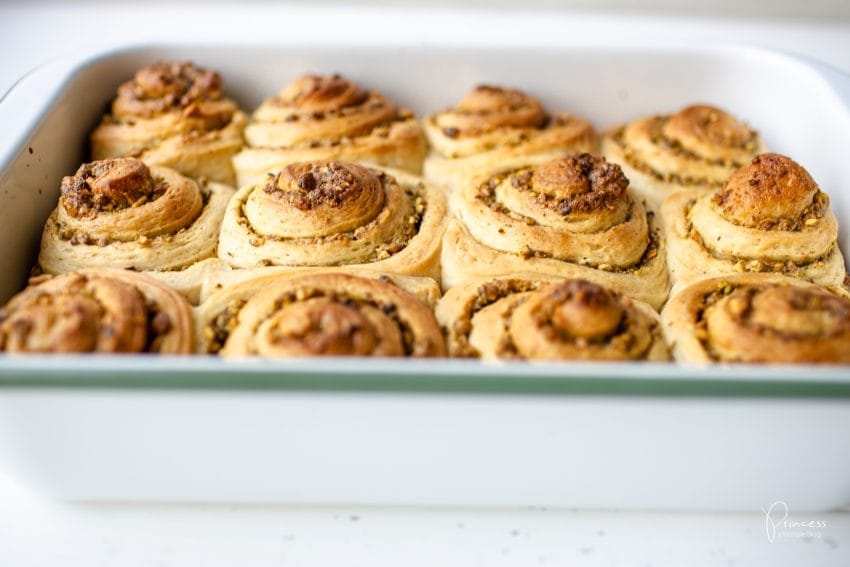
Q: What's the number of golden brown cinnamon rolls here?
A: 12